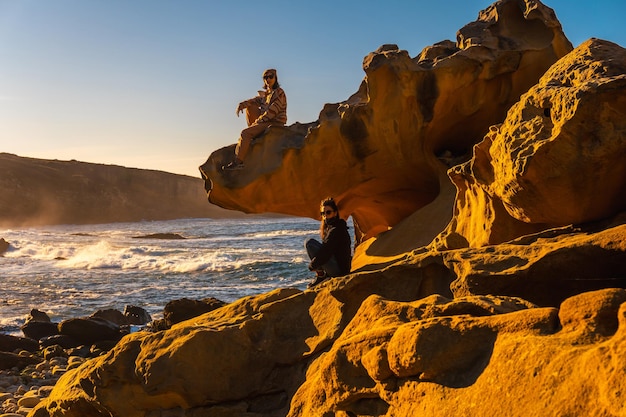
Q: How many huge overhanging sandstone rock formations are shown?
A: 1